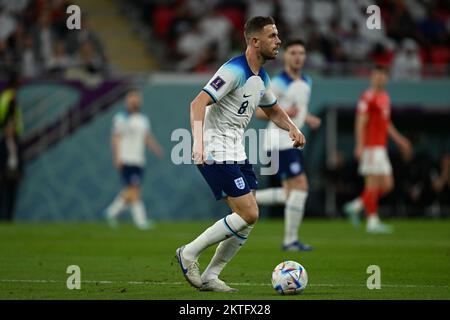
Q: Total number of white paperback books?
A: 0